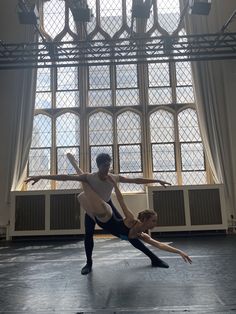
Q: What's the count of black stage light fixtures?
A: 4